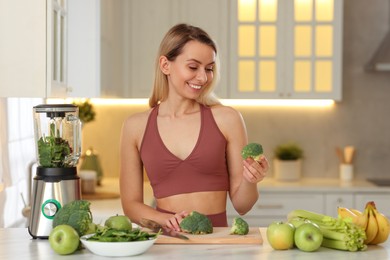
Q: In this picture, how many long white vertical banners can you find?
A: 0